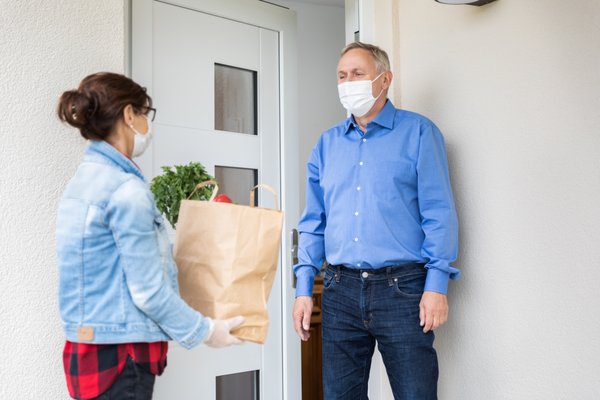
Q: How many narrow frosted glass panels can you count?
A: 3